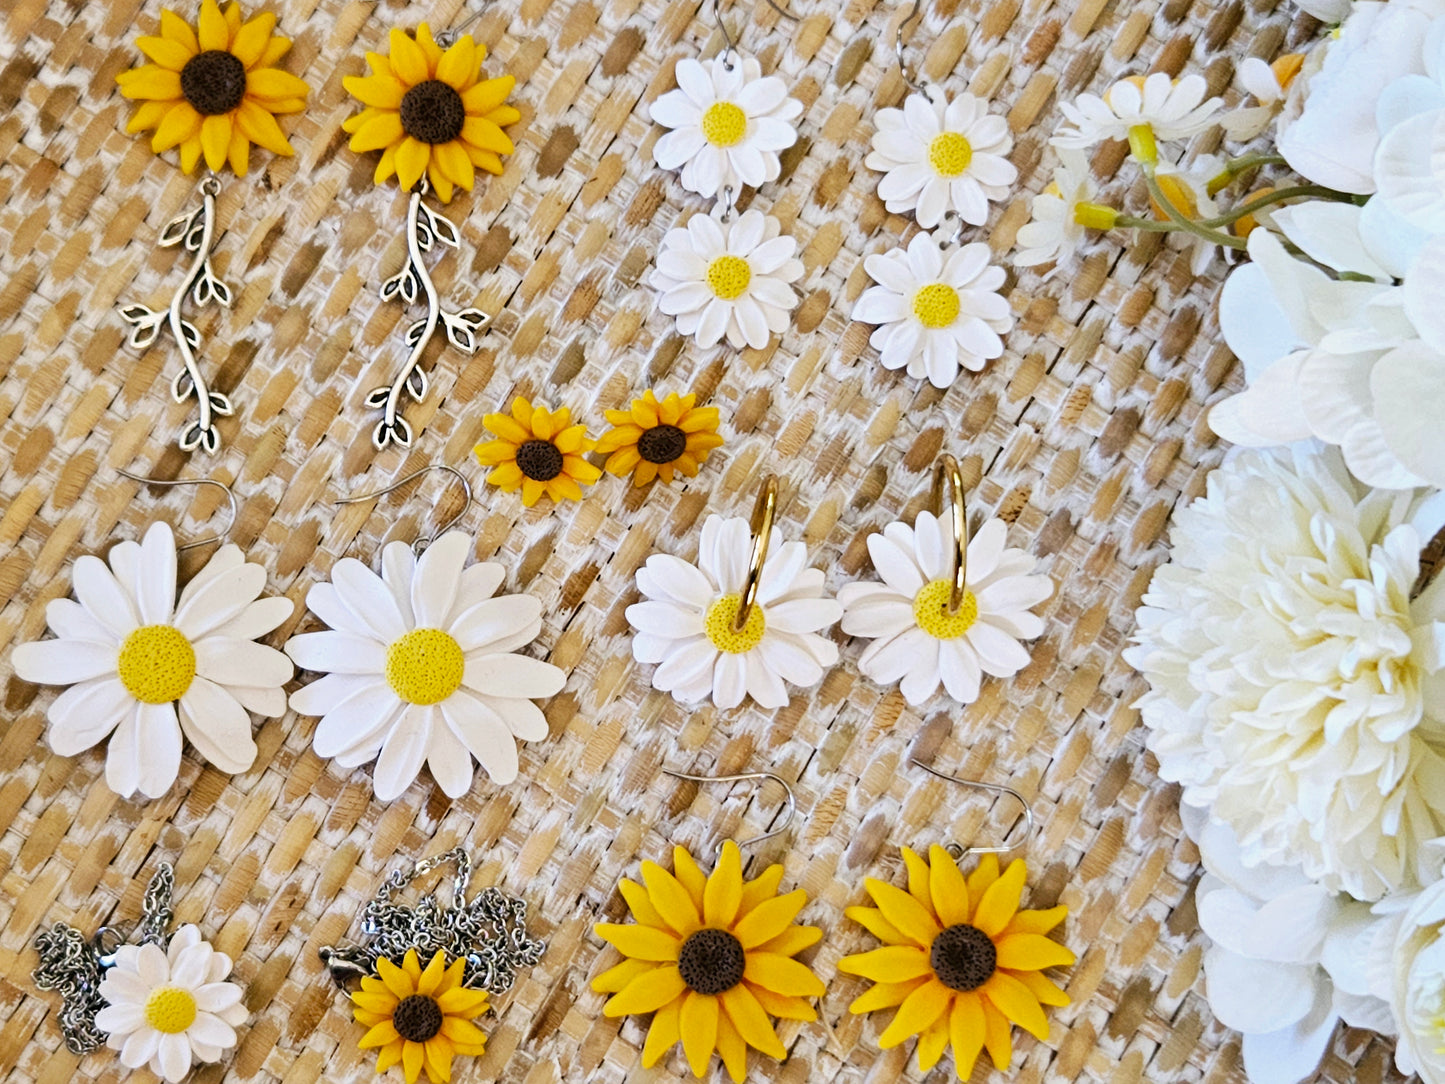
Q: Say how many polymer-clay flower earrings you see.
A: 12